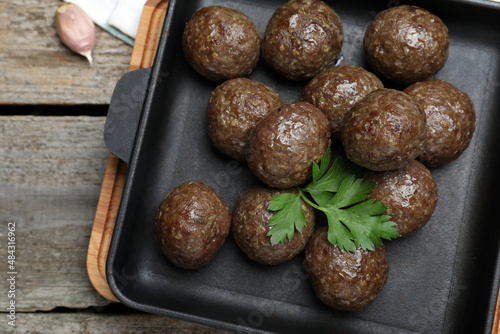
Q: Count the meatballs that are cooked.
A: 12